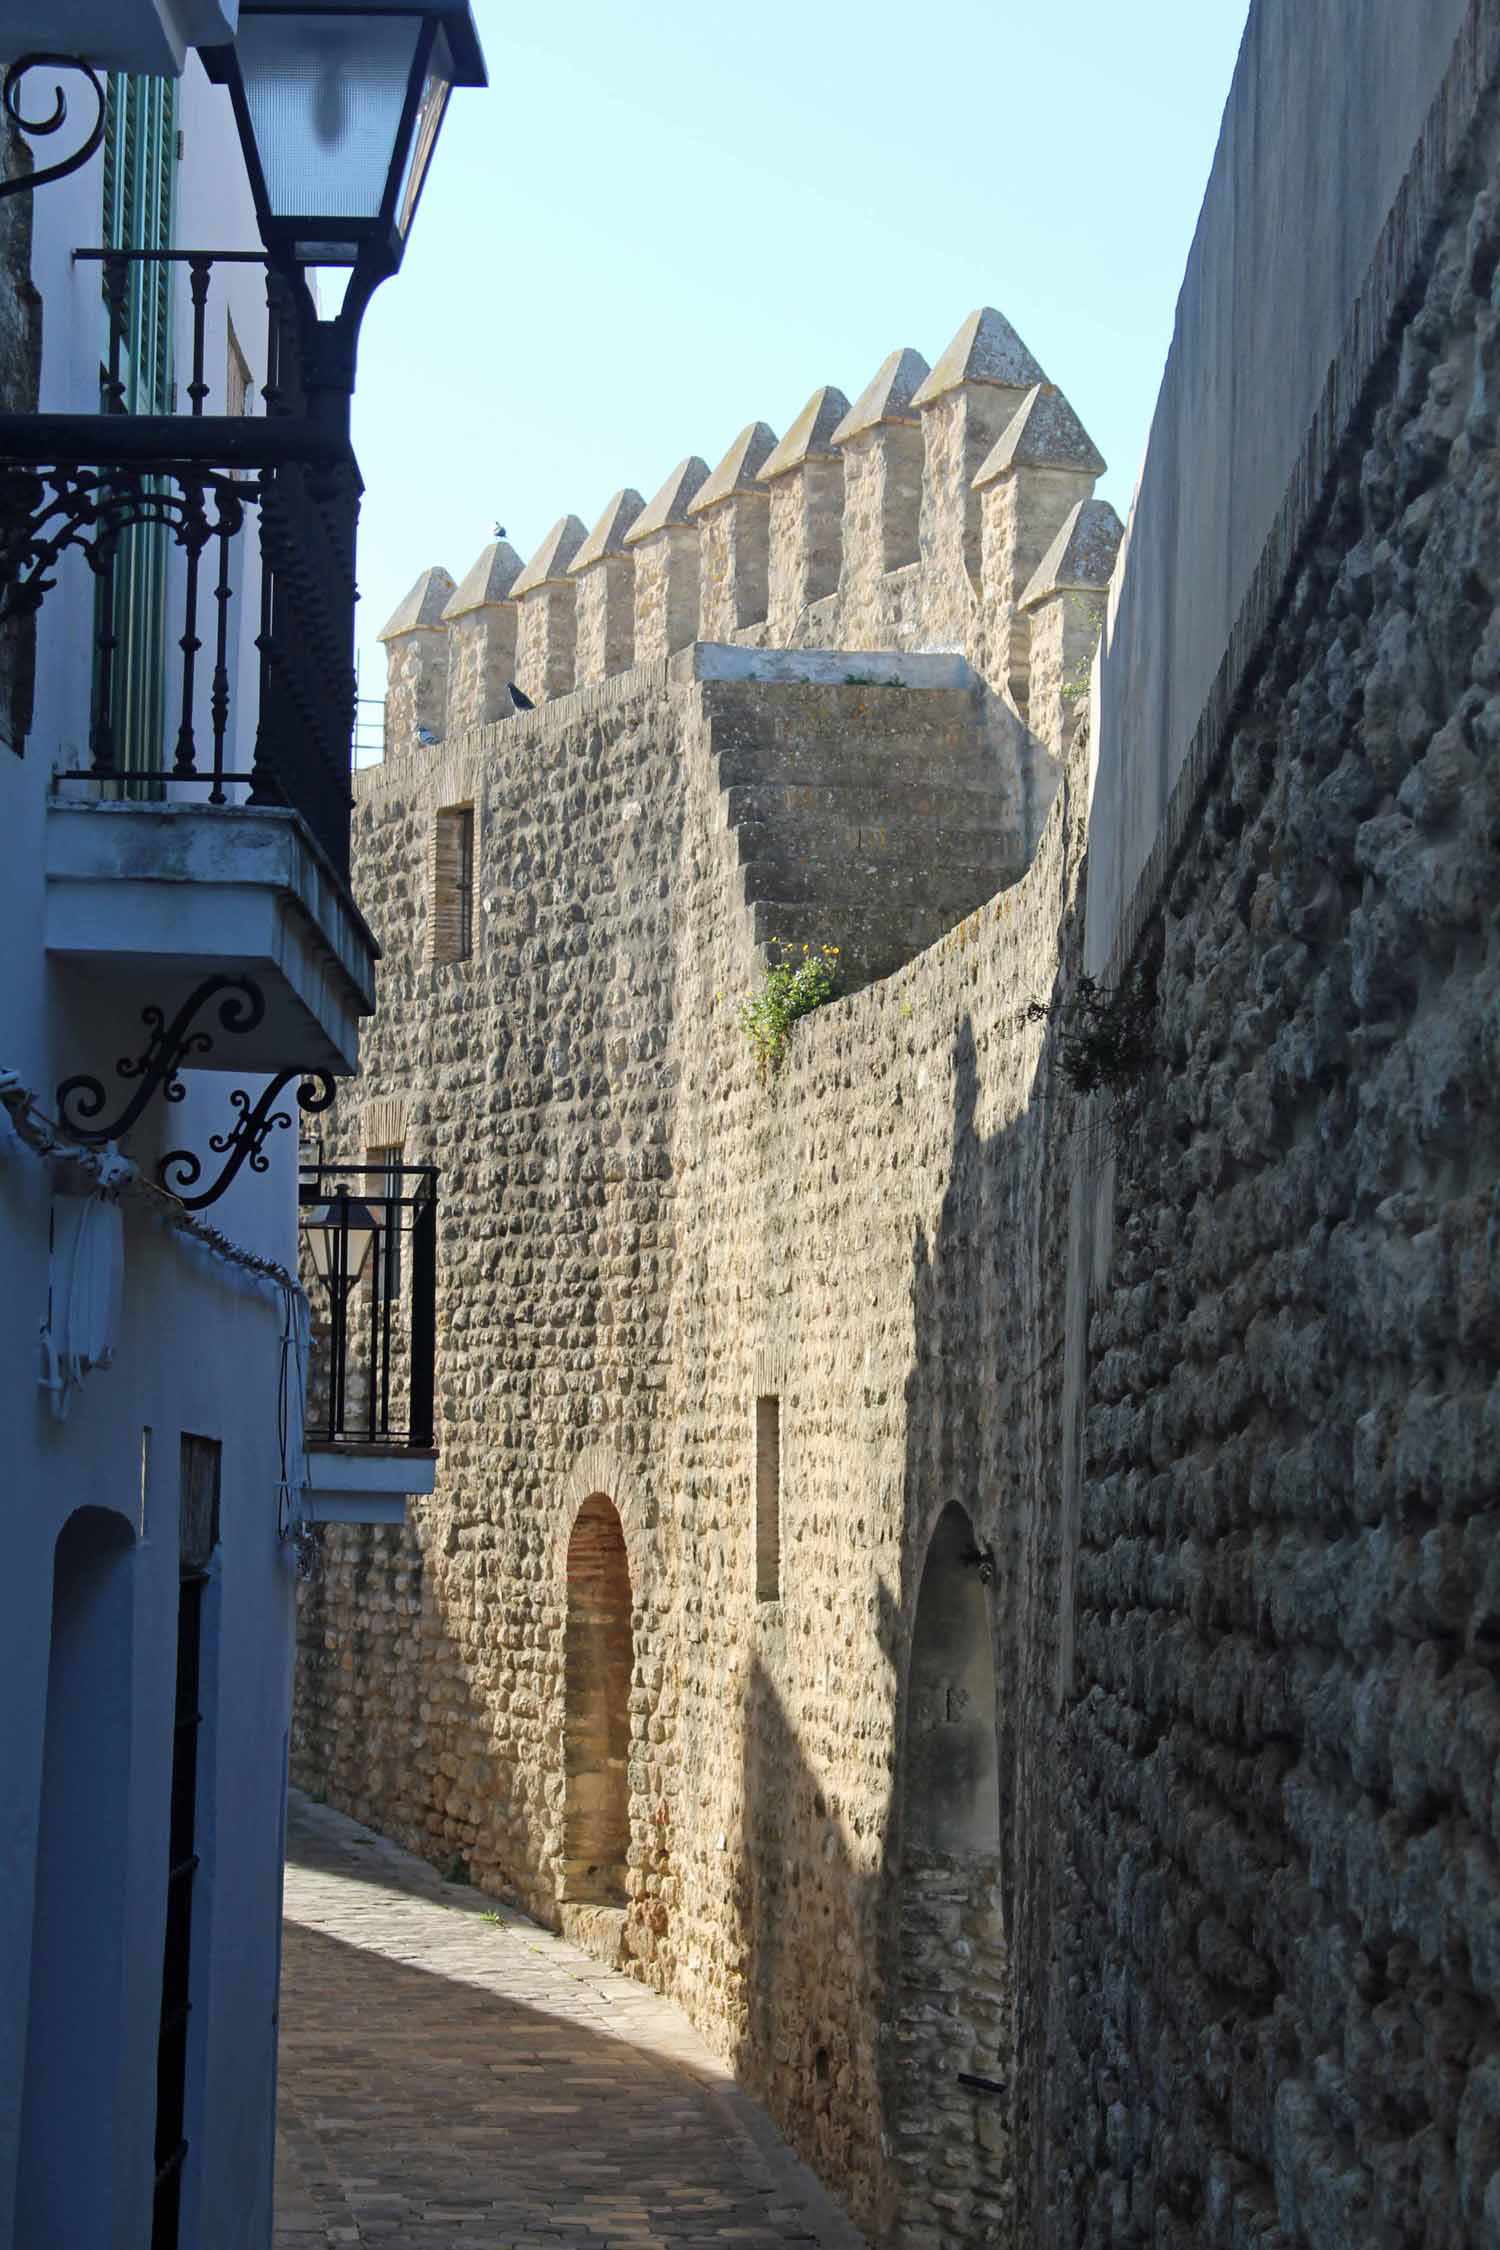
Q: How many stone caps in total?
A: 11